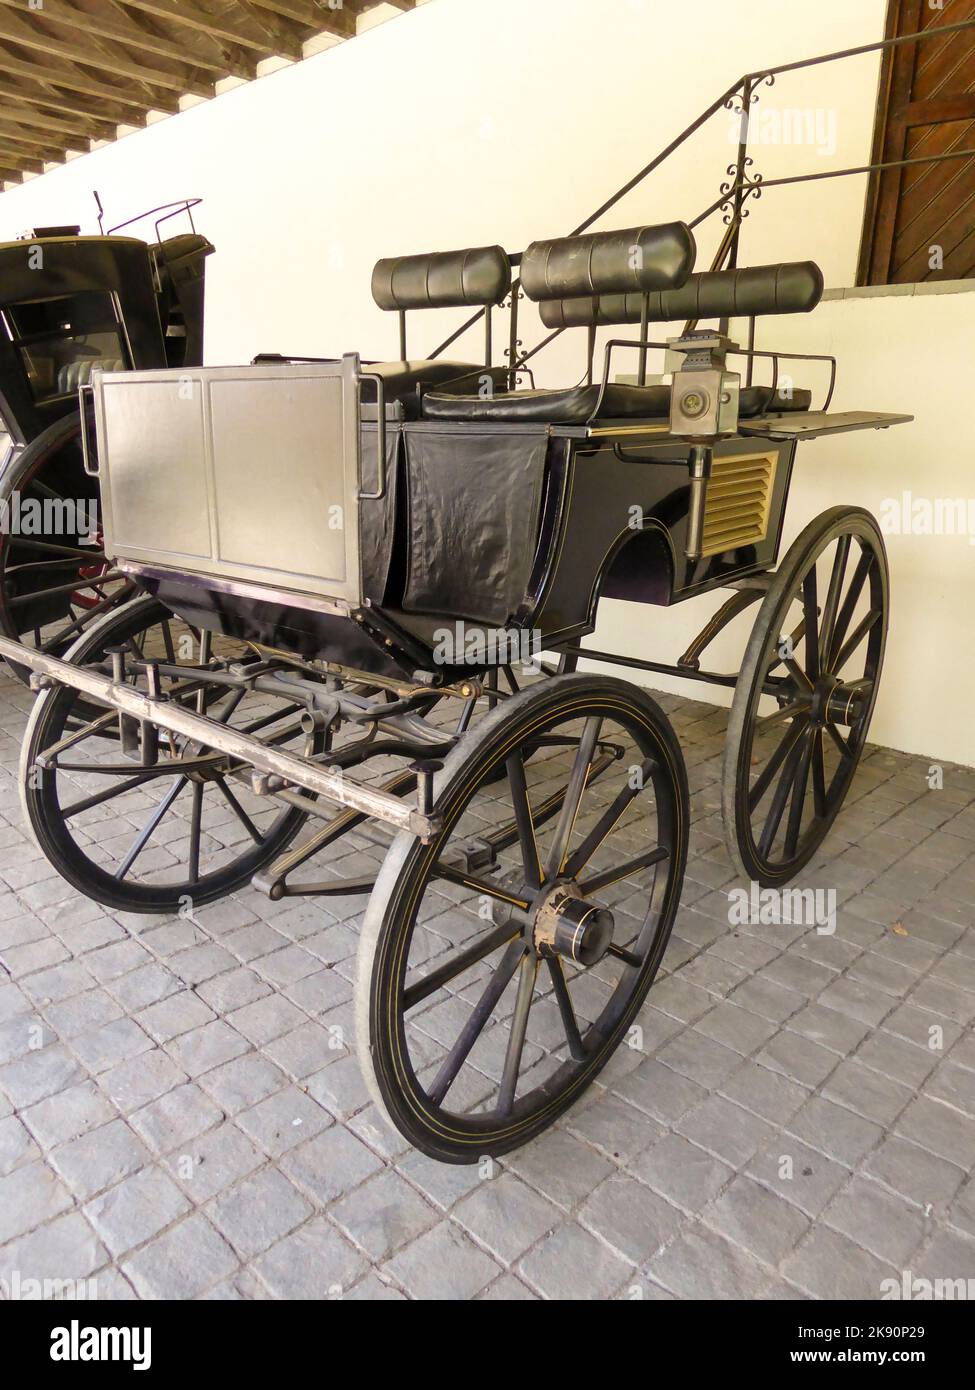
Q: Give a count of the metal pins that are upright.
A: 3